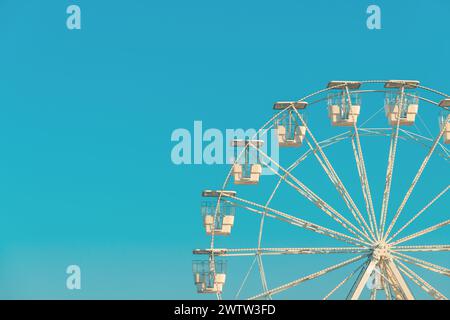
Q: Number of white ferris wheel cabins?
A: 7